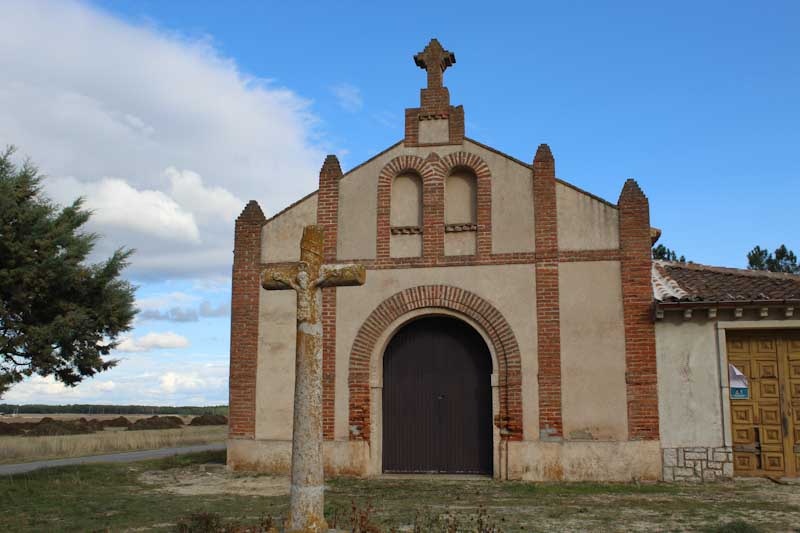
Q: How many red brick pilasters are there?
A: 4